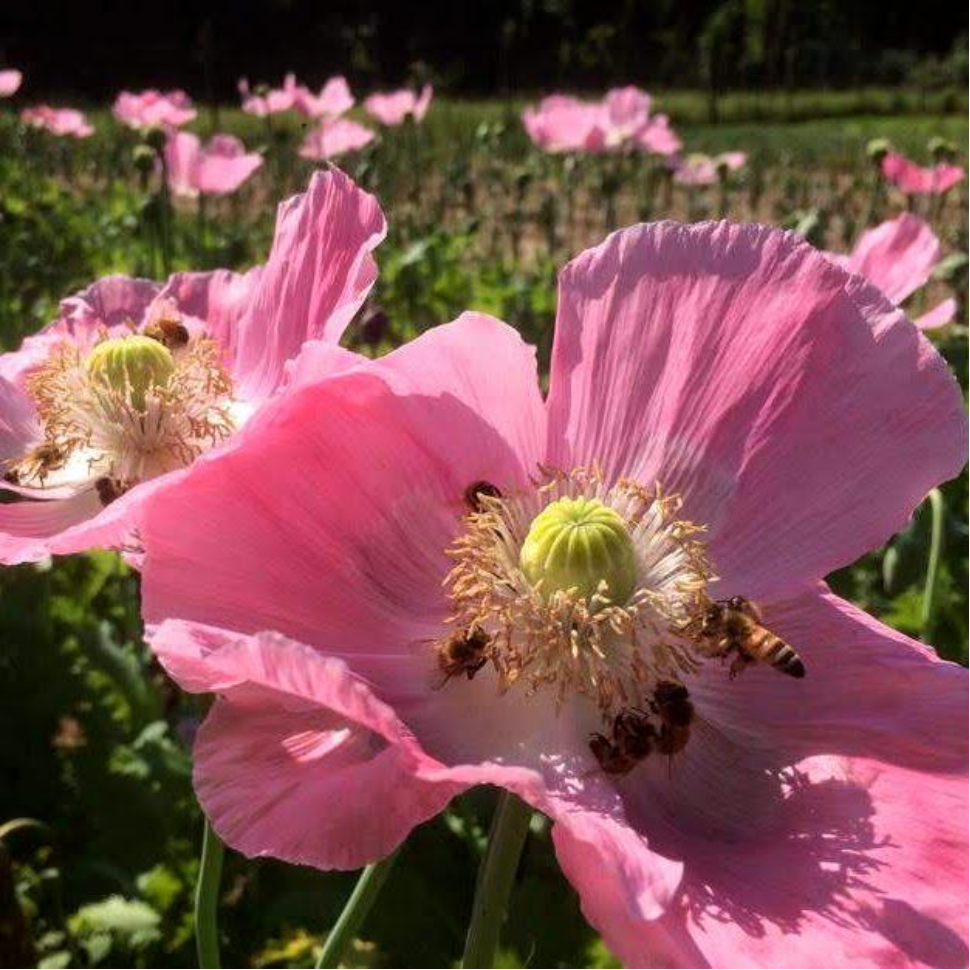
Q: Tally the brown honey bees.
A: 8